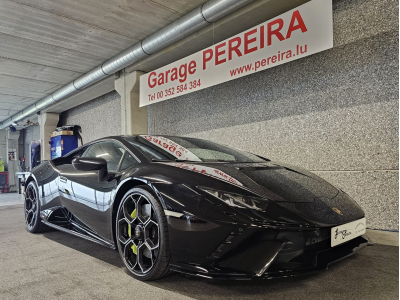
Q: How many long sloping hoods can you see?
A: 1